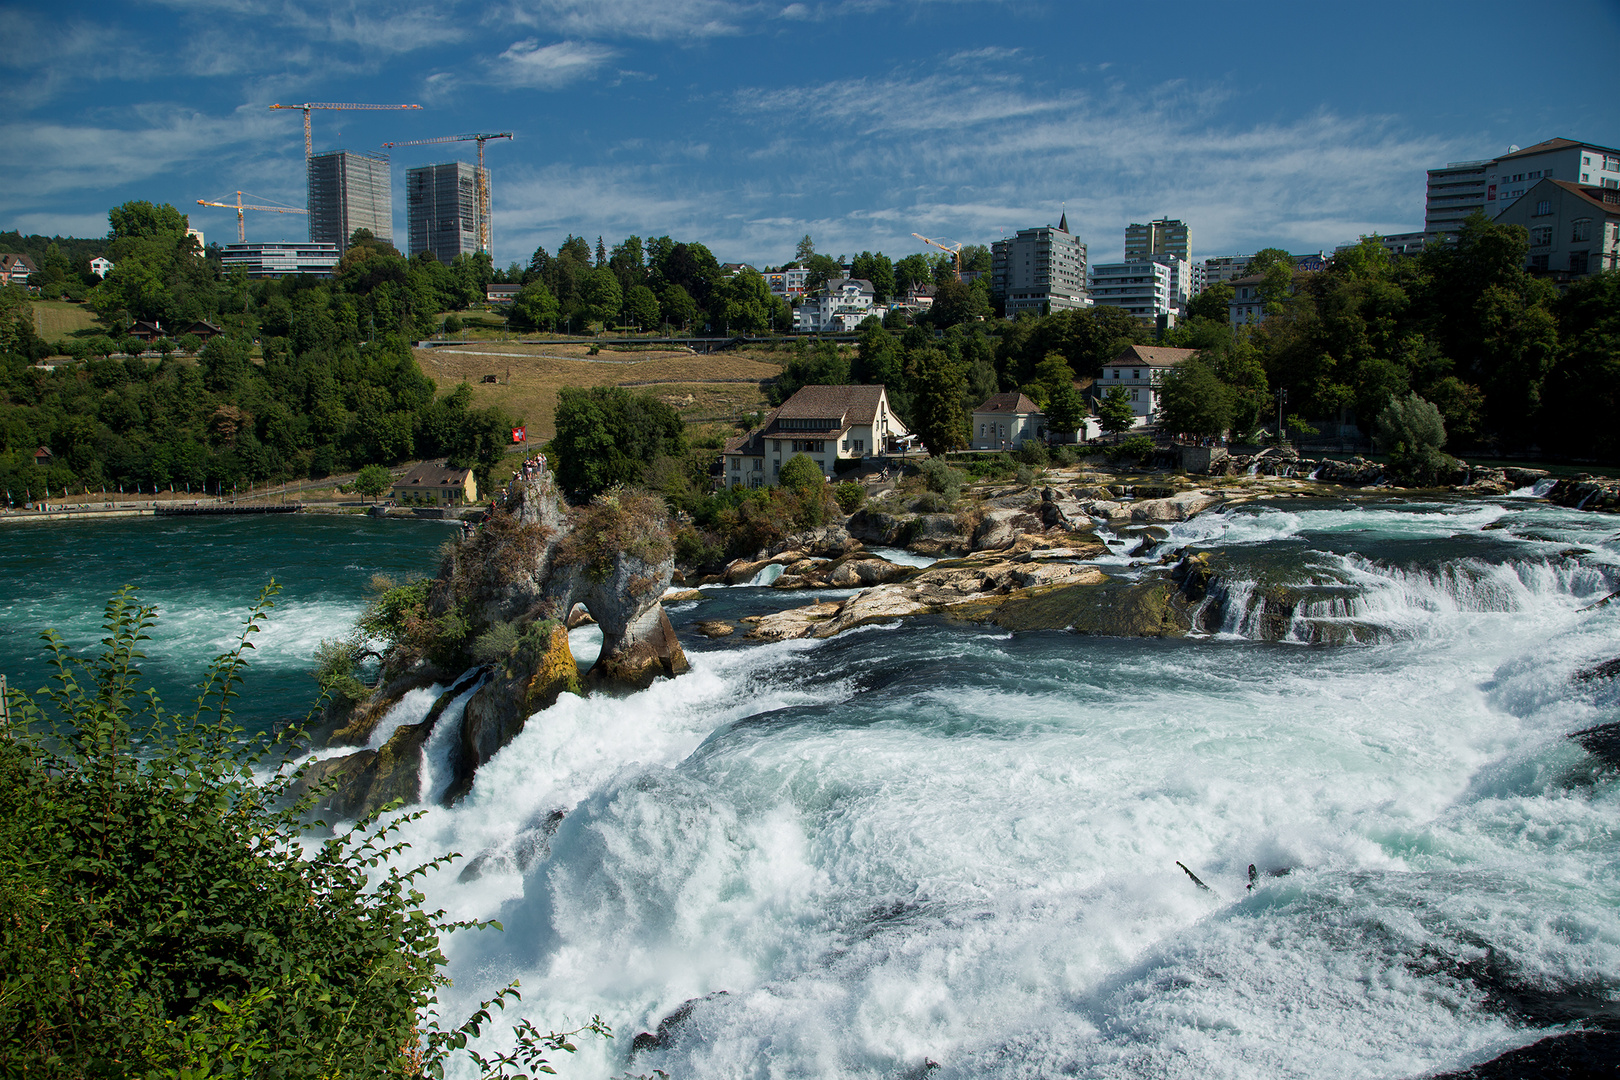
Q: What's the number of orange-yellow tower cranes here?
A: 4